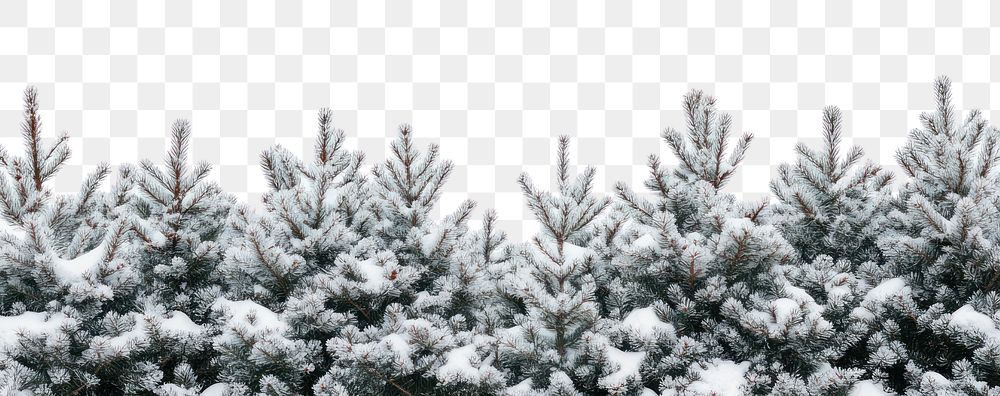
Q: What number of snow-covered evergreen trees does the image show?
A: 8